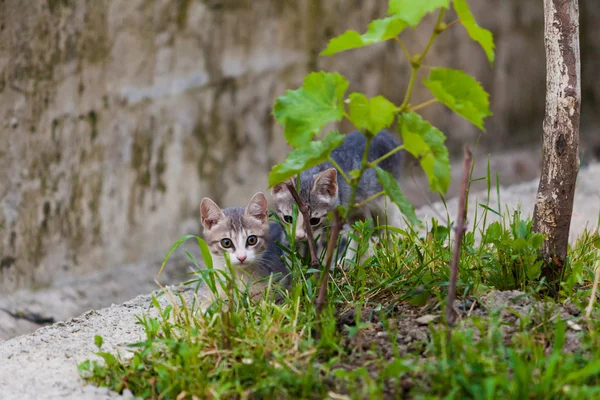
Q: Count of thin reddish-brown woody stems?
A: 3